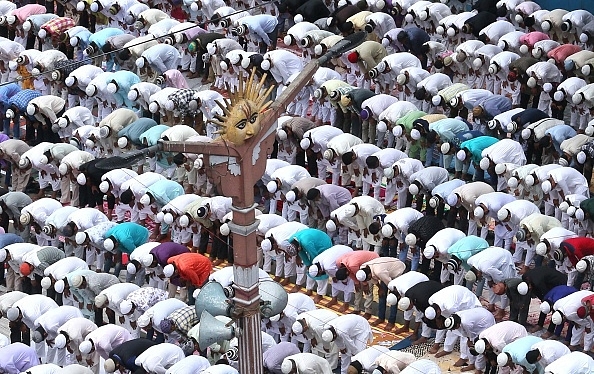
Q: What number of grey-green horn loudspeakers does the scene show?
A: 3